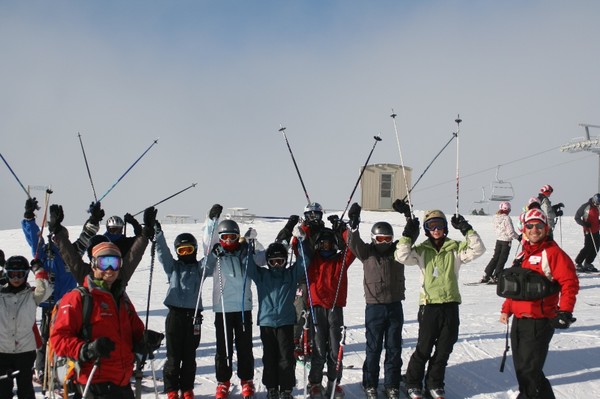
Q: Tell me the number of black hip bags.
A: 1